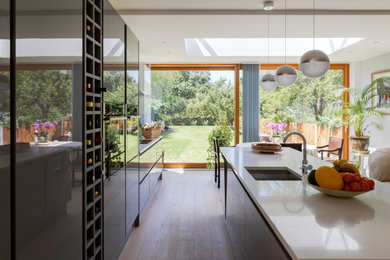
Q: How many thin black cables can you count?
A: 3